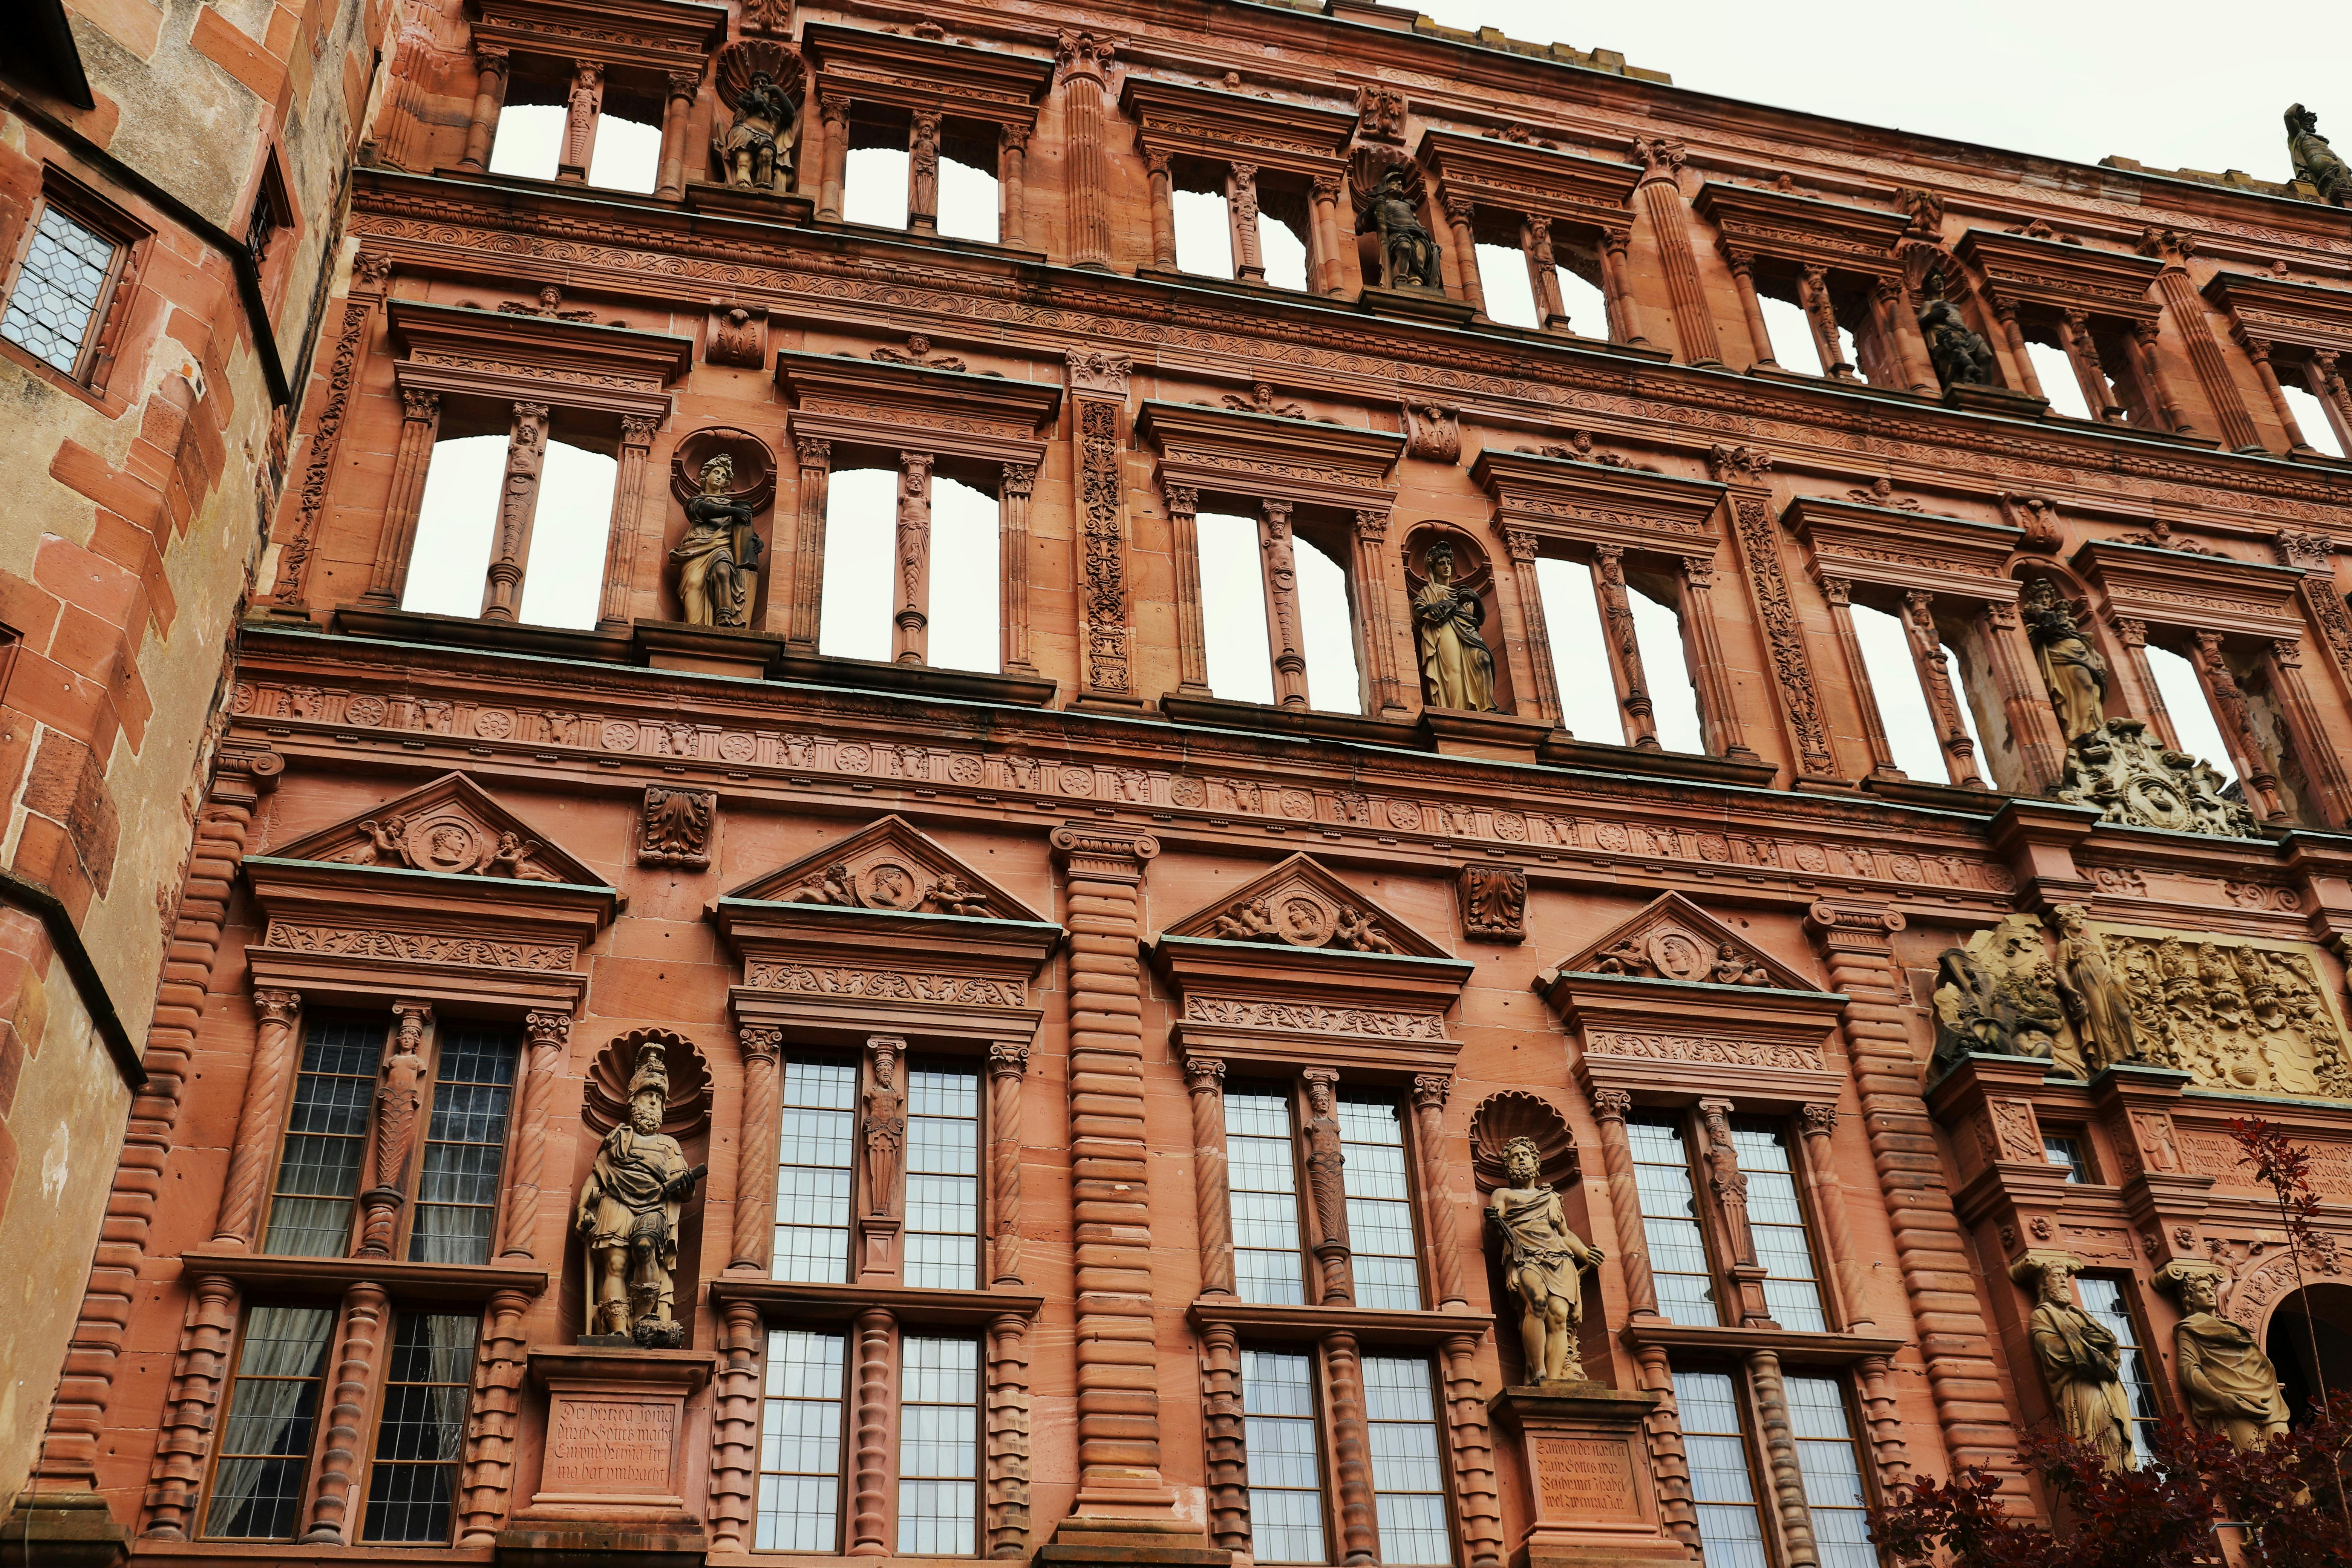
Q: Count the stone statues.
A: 12